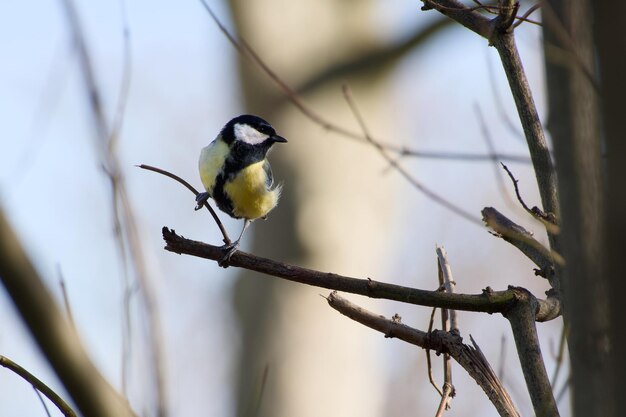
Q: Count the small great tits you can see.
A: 1